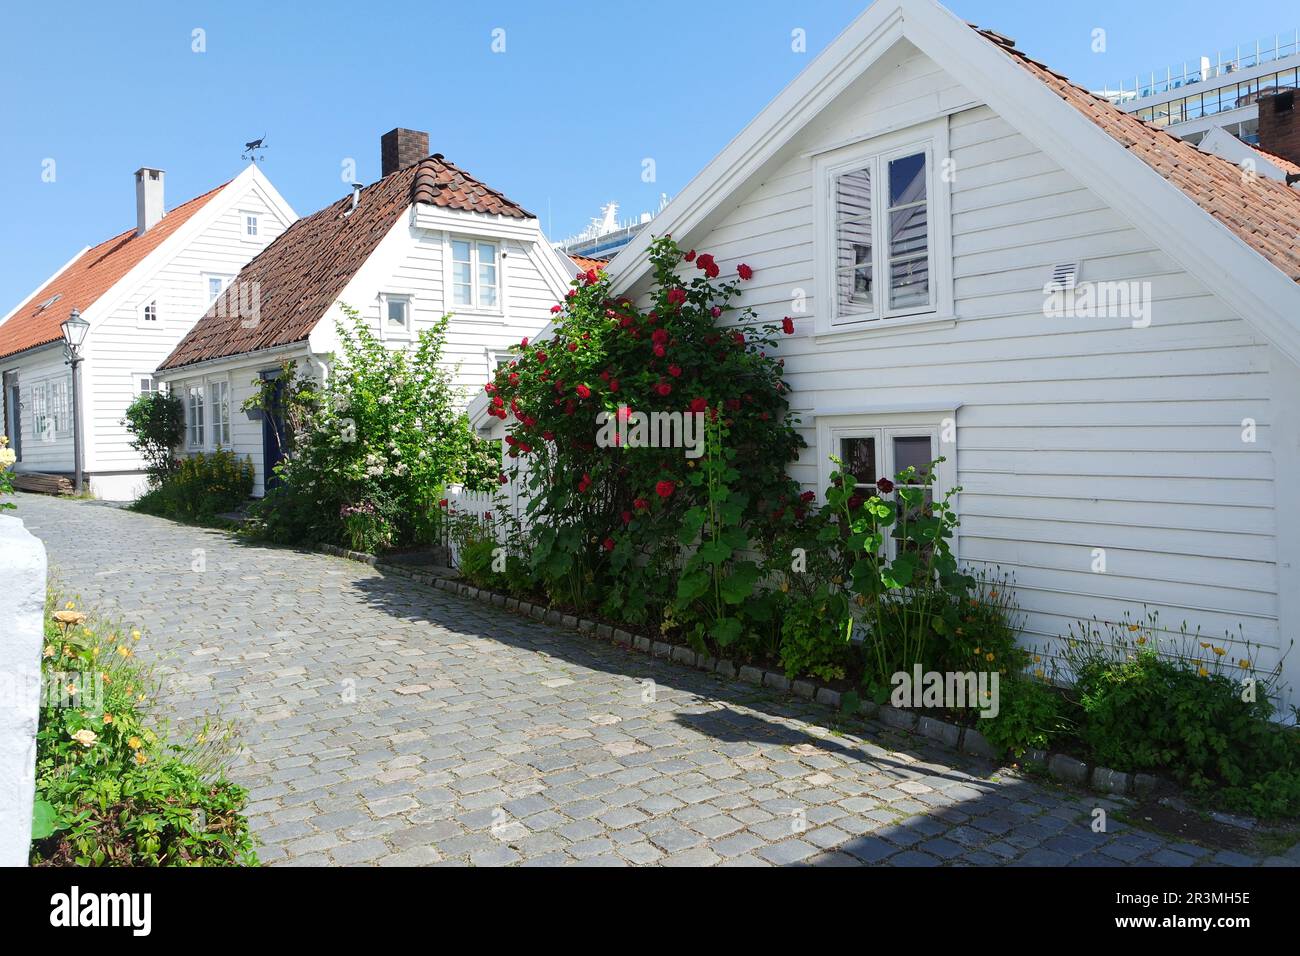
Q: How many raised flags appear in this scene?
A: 0